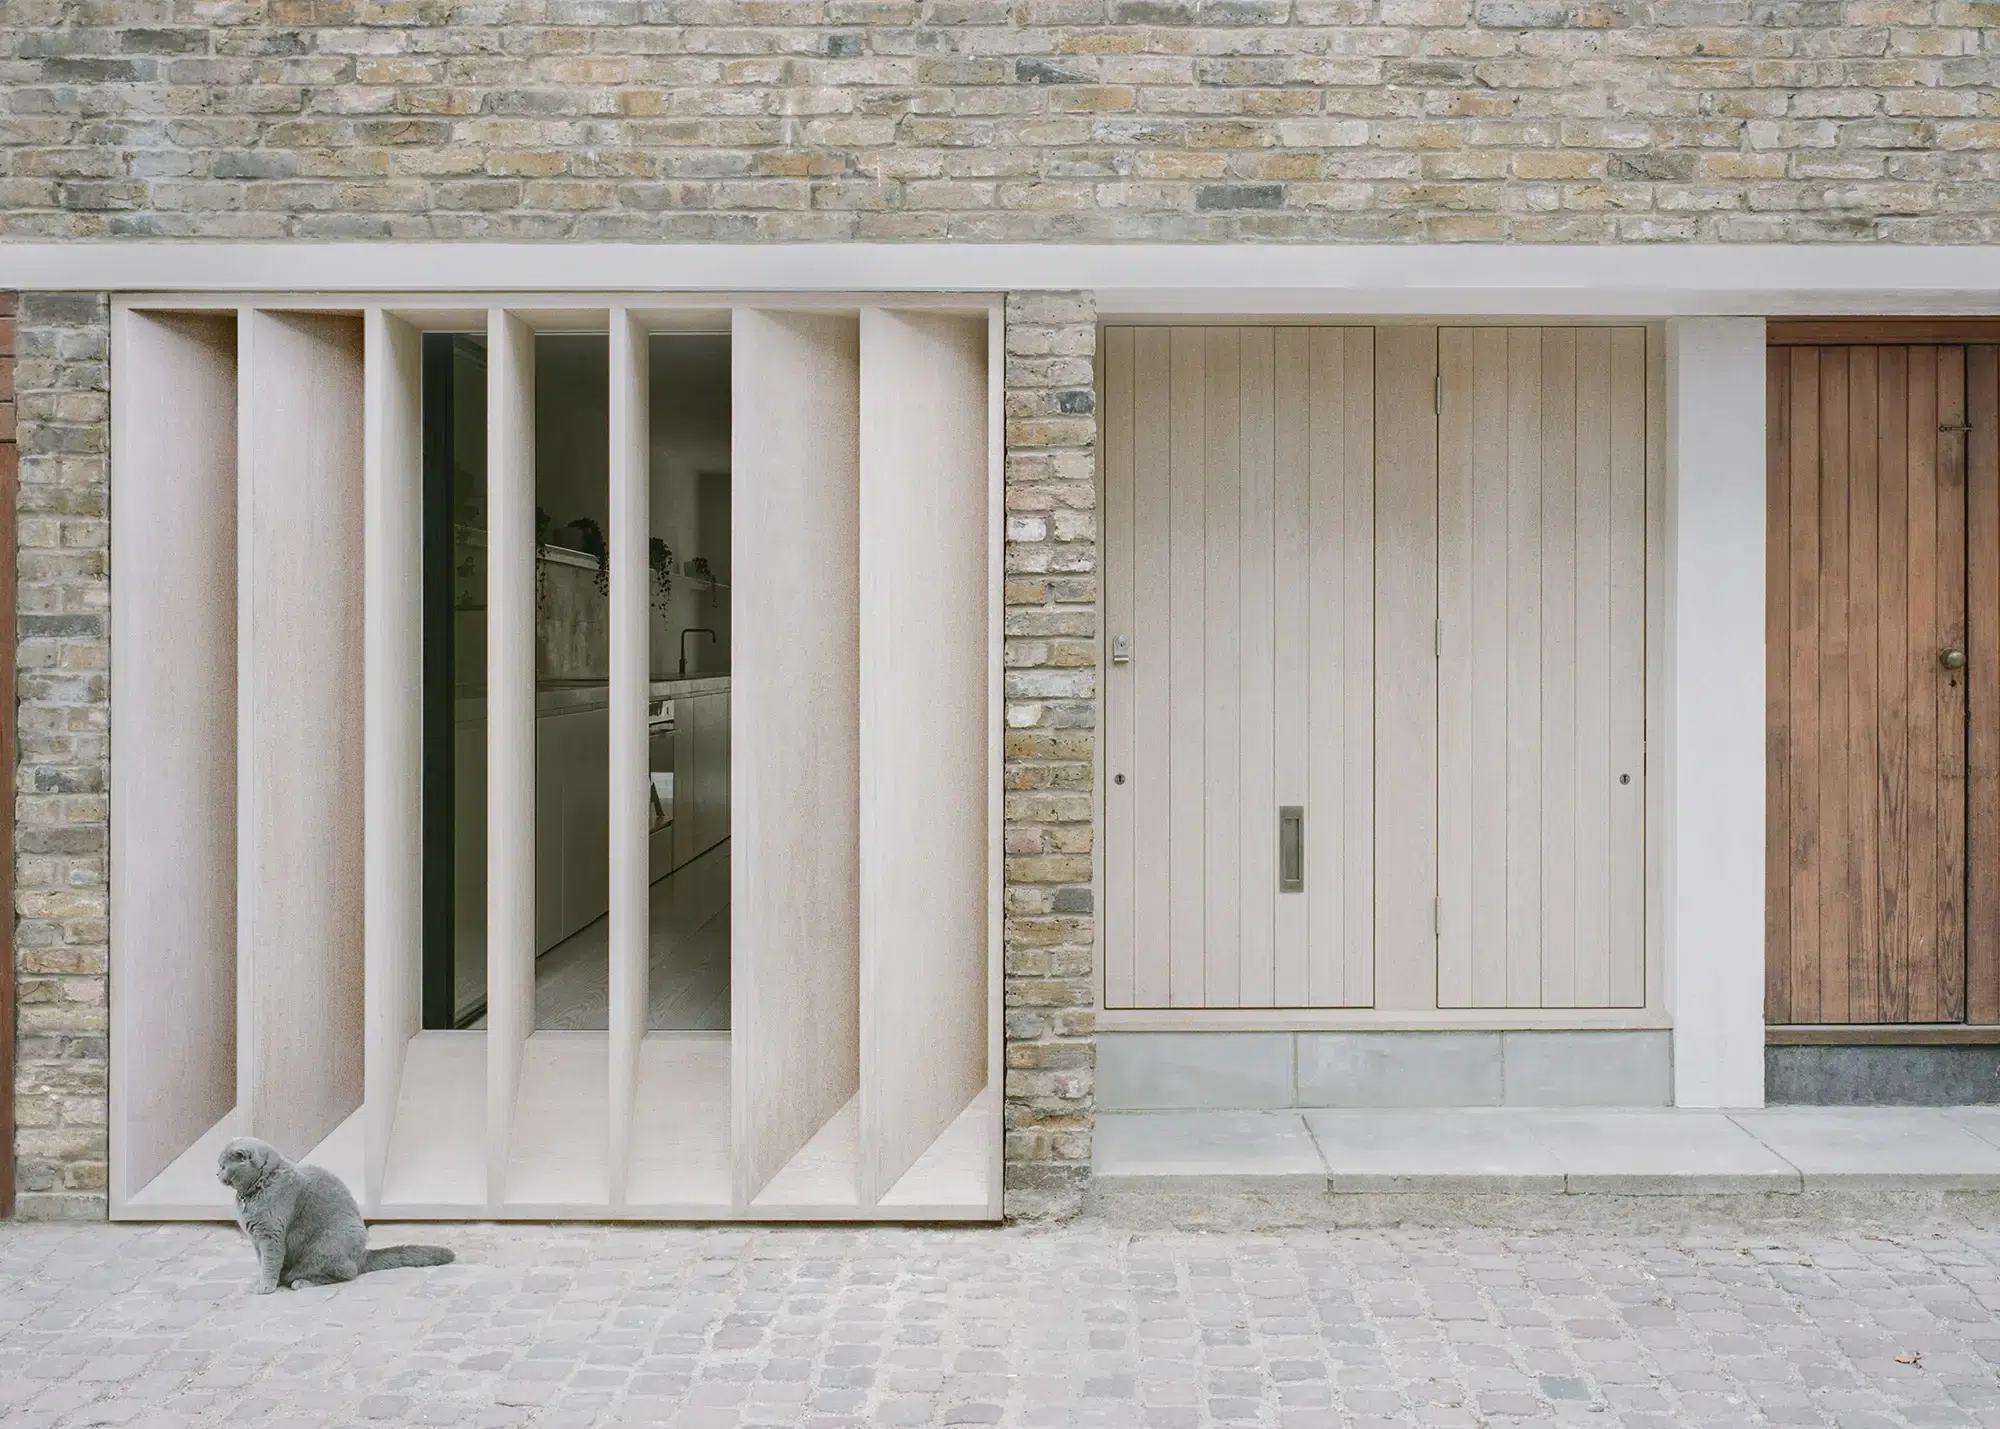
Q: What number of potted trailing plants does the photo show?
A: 4